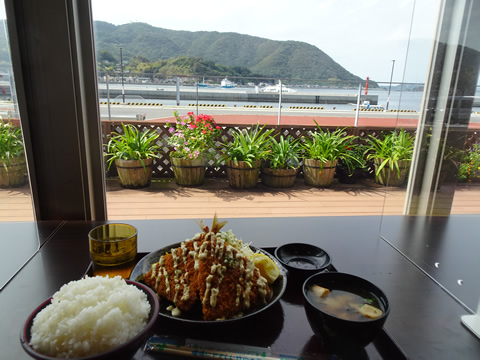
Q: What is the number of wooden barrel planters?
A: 7